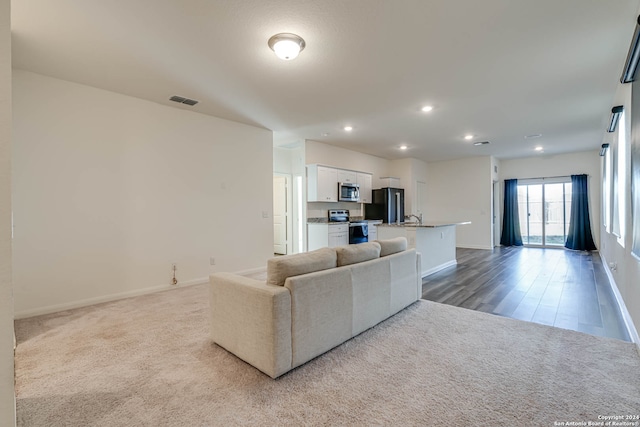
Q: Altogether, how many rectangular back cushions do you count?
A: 3